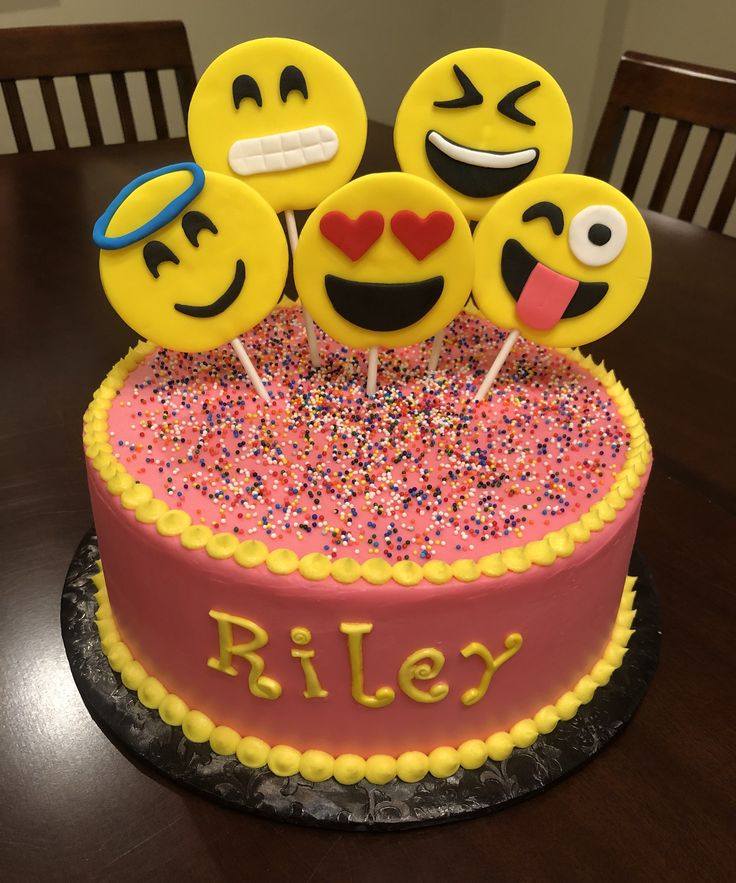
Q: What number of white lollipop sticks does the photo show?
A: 5